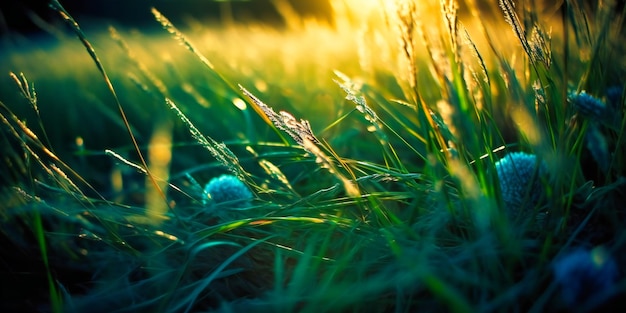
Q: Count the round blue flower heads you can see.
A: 4